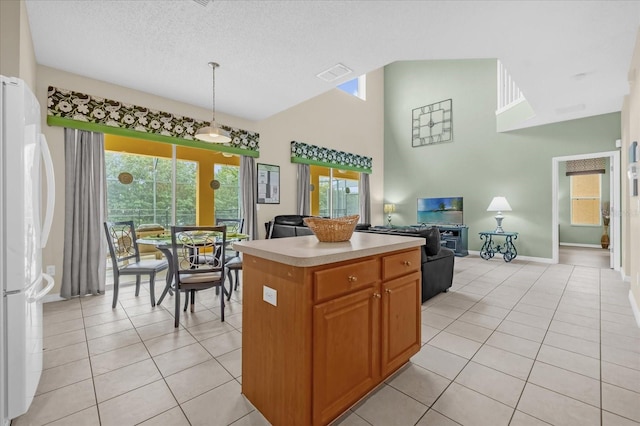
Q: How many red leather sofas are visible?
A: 0